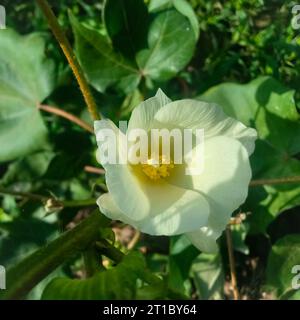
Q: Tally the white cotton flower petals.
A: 5